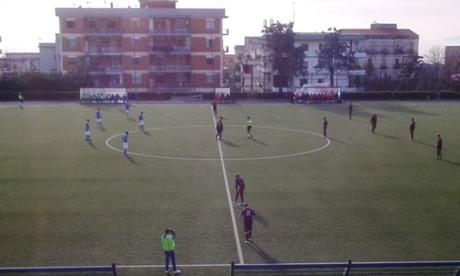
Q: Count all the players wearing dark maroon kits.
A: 9